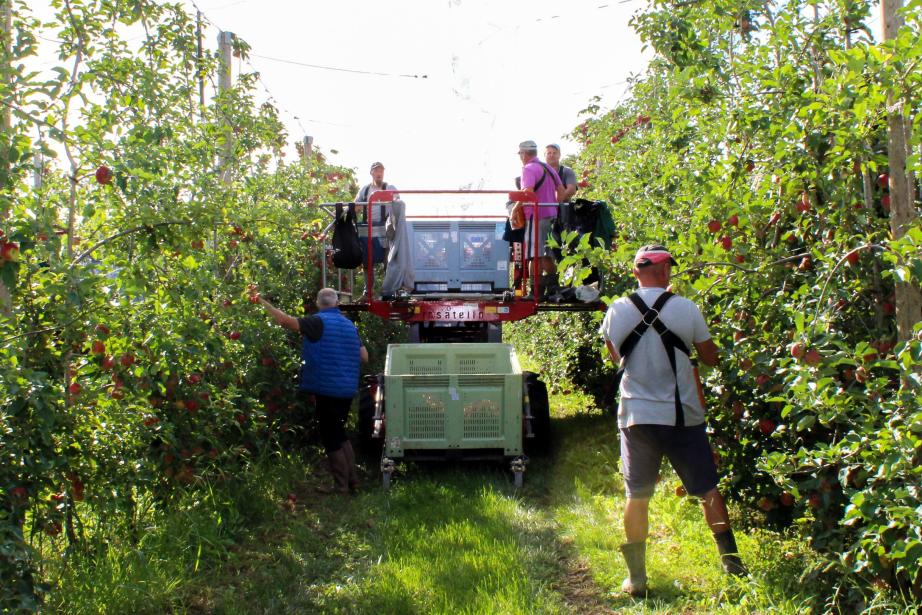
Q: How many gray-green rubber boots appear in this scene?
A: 2